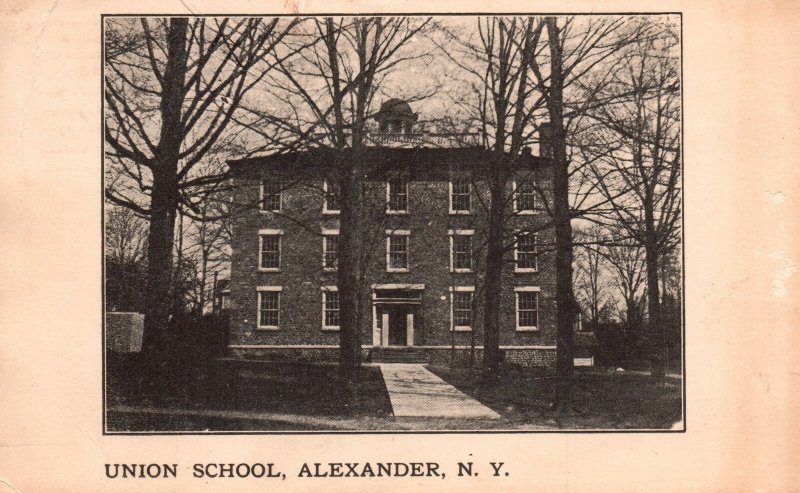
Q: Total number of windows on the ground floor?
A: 4